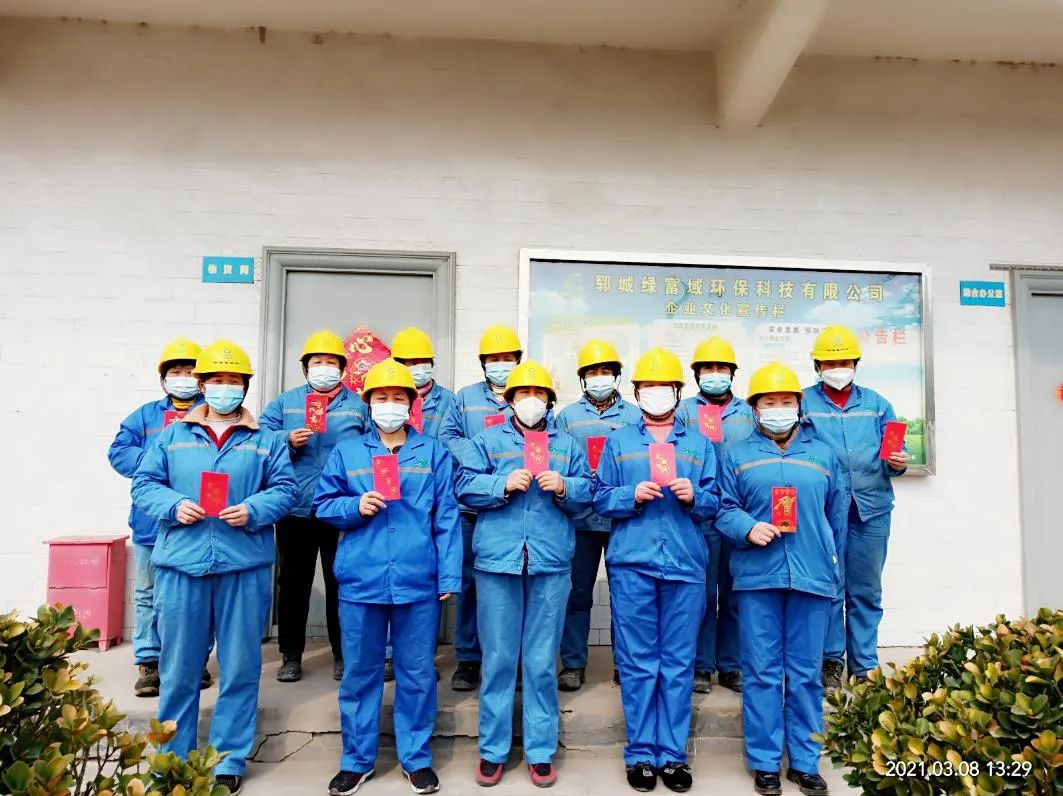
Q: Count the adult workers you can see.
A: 12